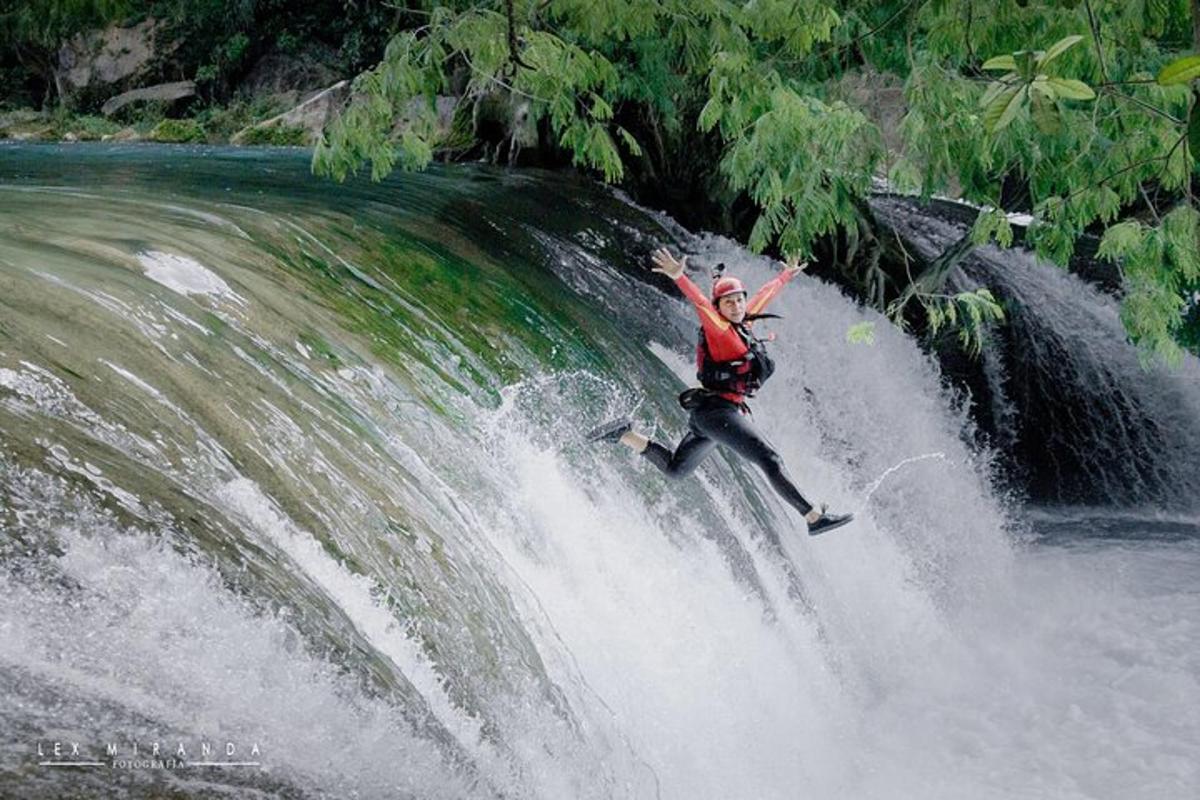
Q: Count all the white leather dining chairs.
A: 0